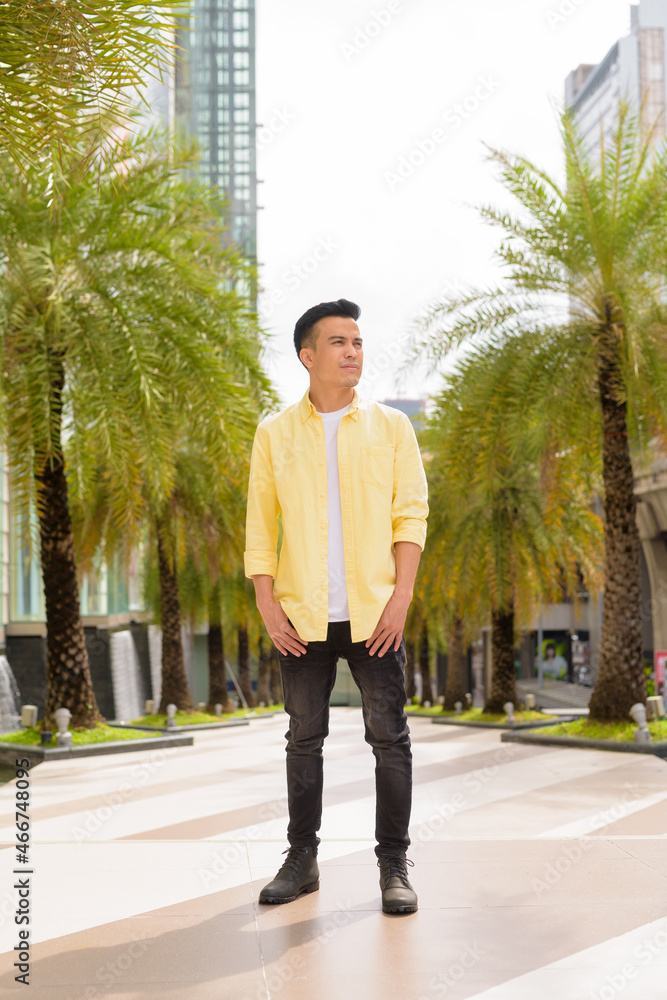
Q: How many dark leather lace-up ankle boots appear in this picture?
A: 2